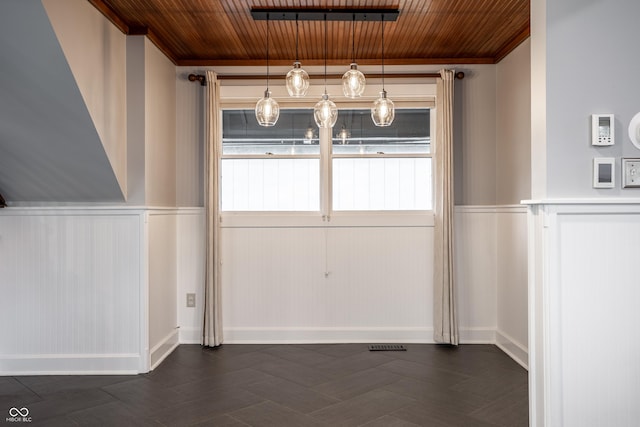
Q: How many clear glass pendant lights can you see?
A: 5